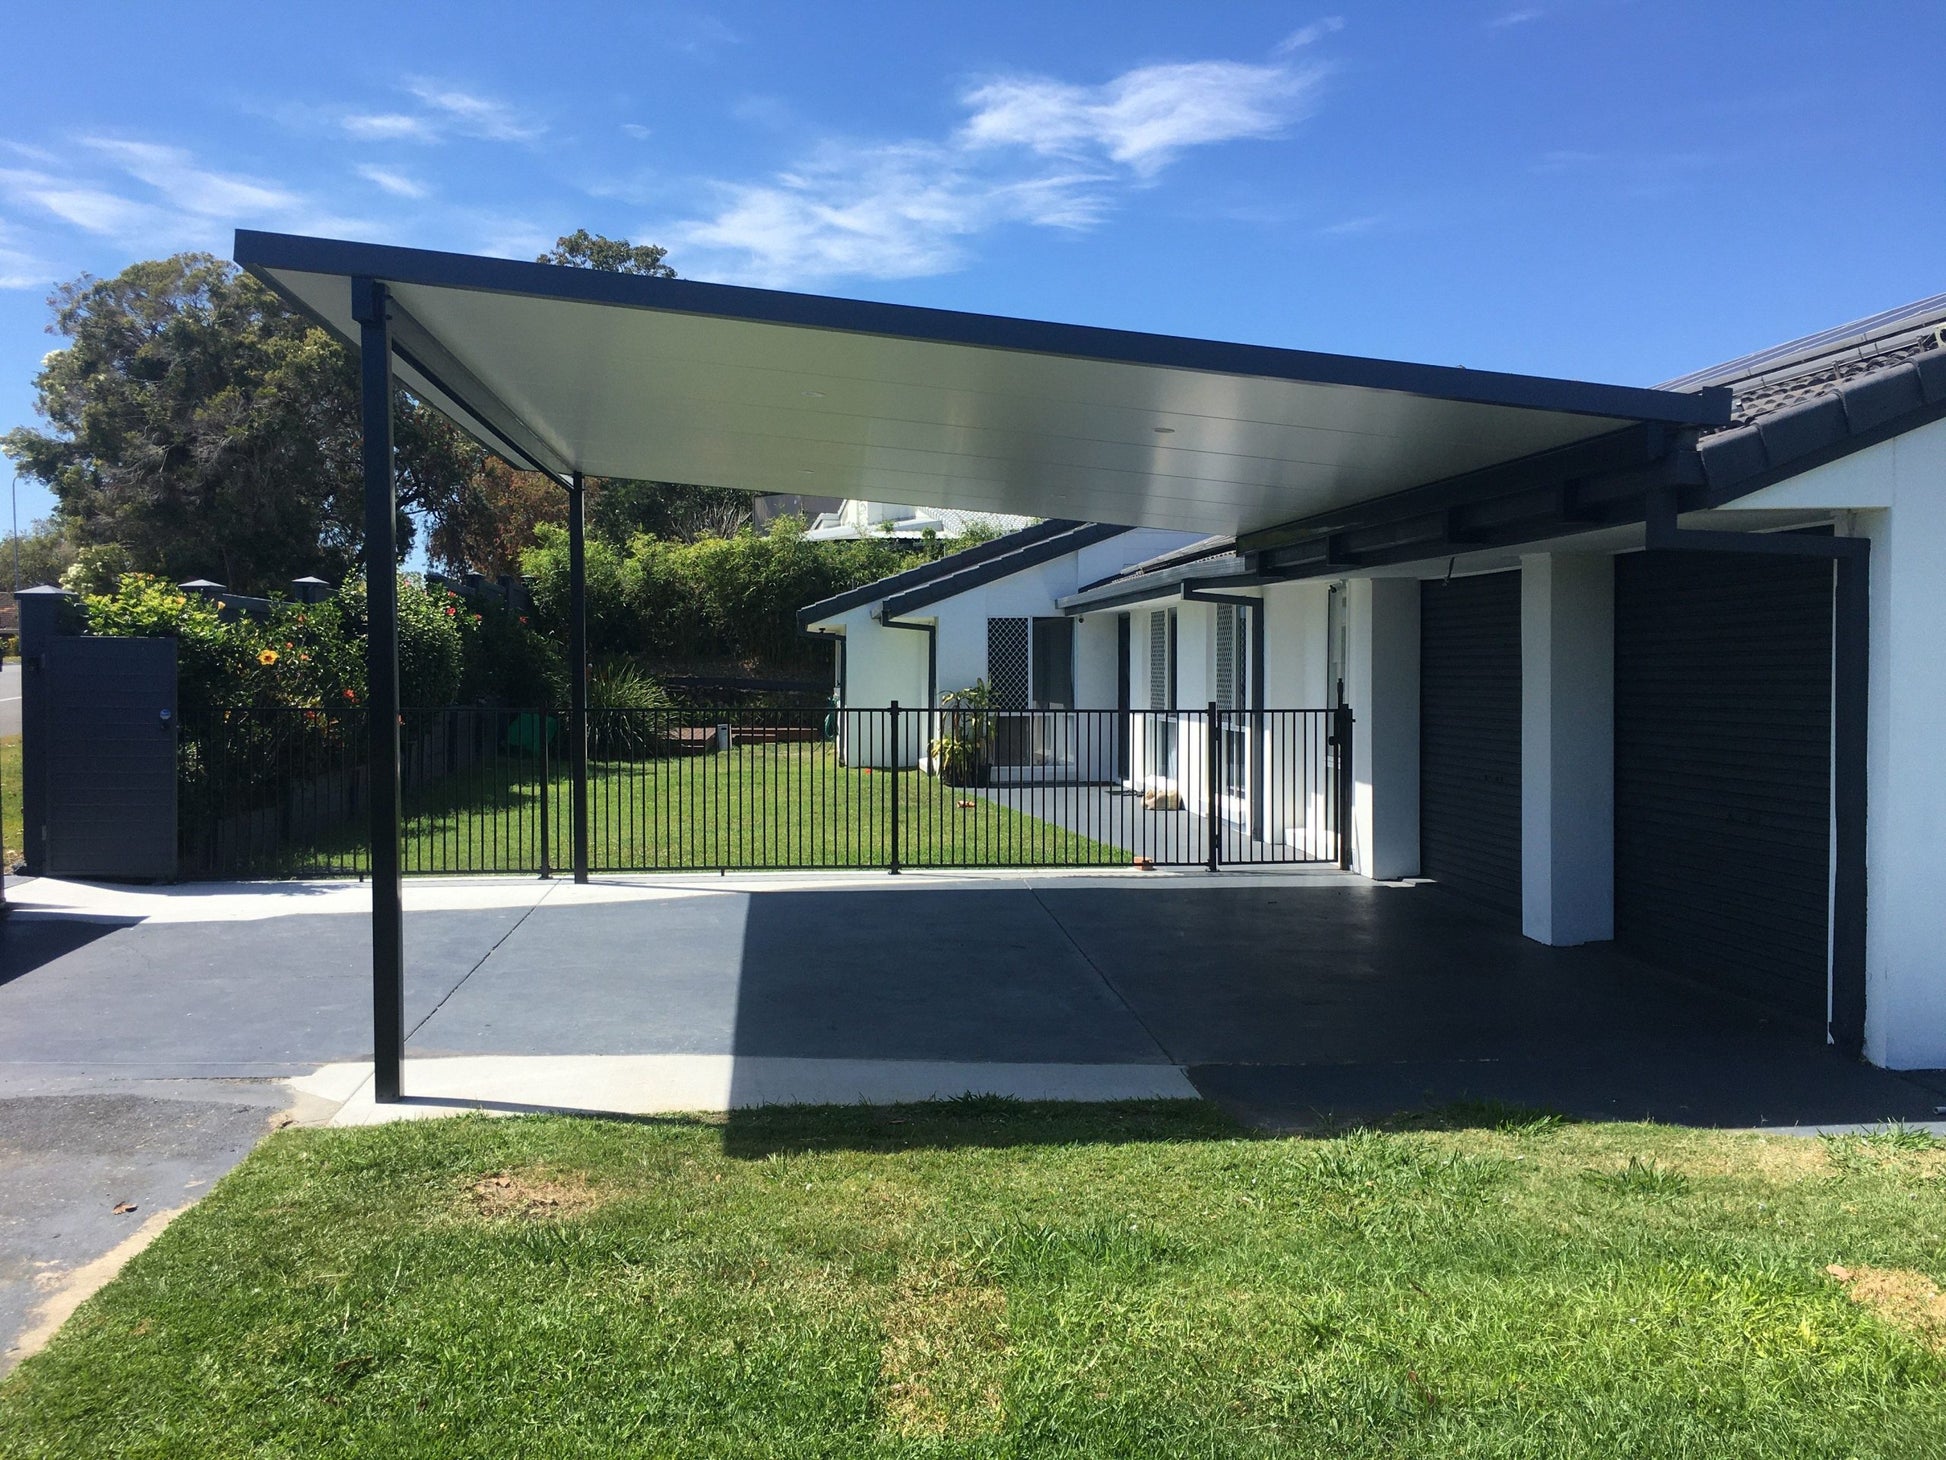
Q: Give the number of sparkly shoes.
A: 0